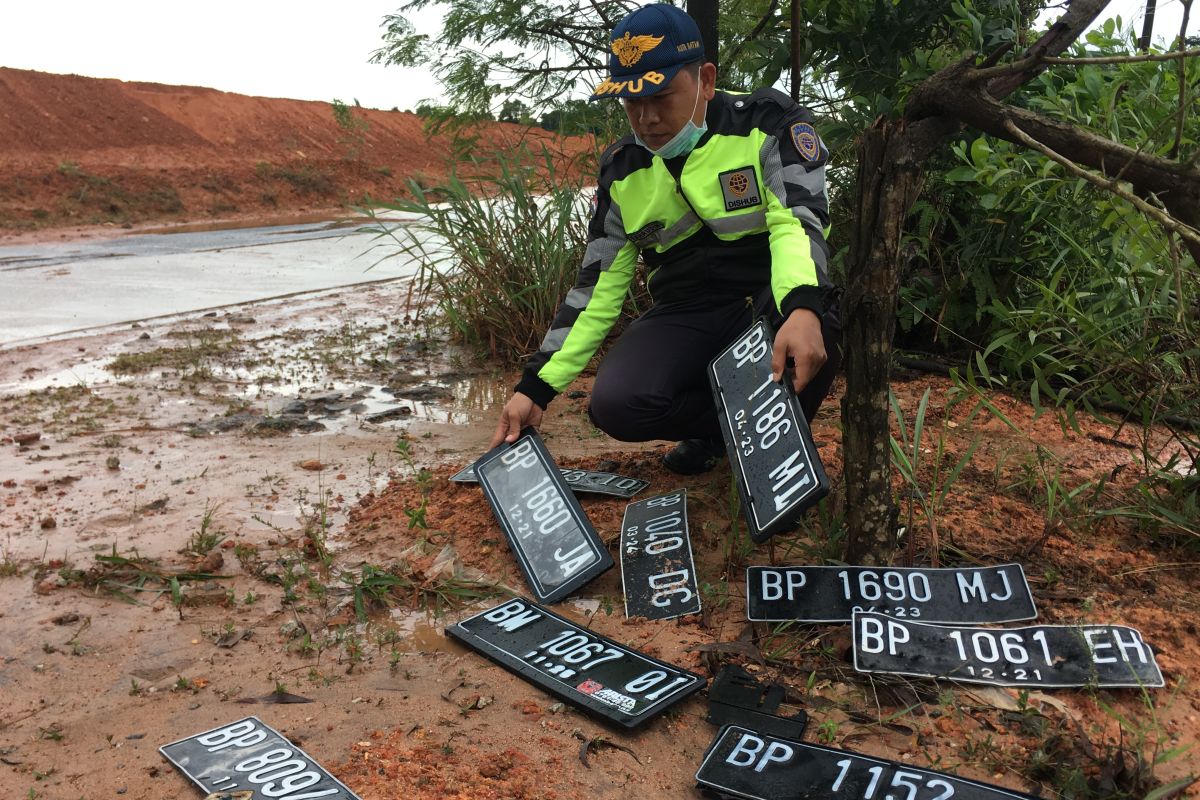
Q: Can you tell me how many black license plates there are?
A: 9